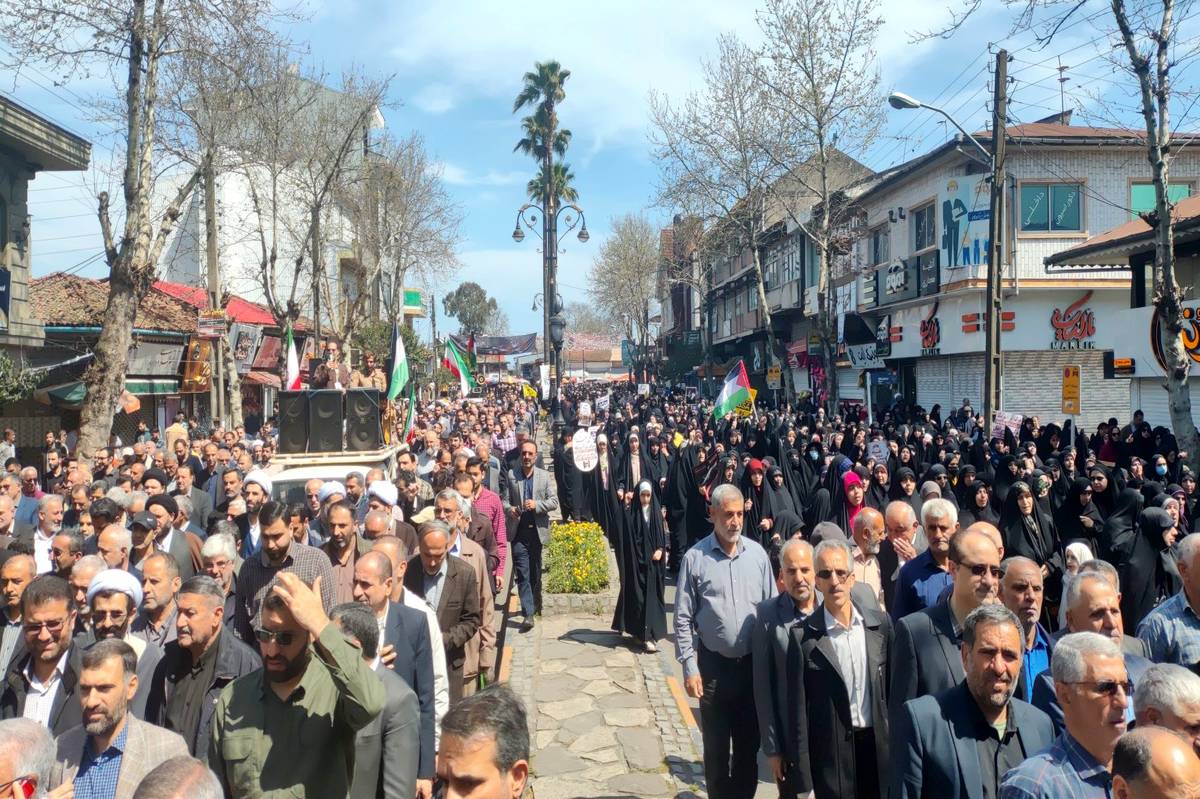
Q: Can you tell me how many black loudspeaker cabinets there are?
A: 3